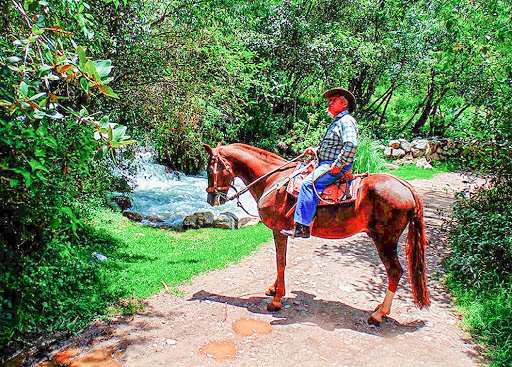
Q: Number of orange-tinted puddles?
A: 3